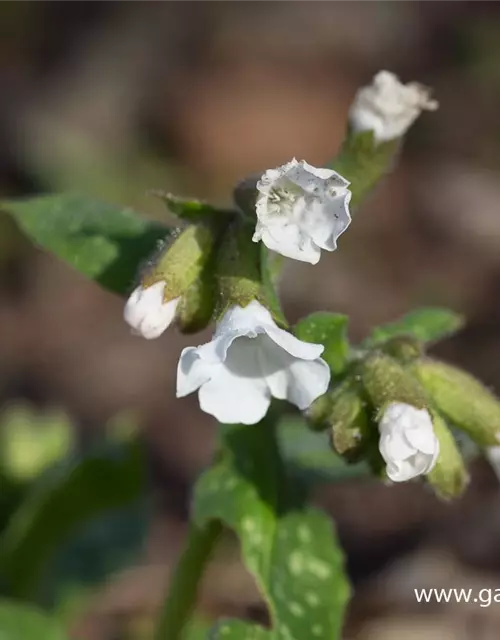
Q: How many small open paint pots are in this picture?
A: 0